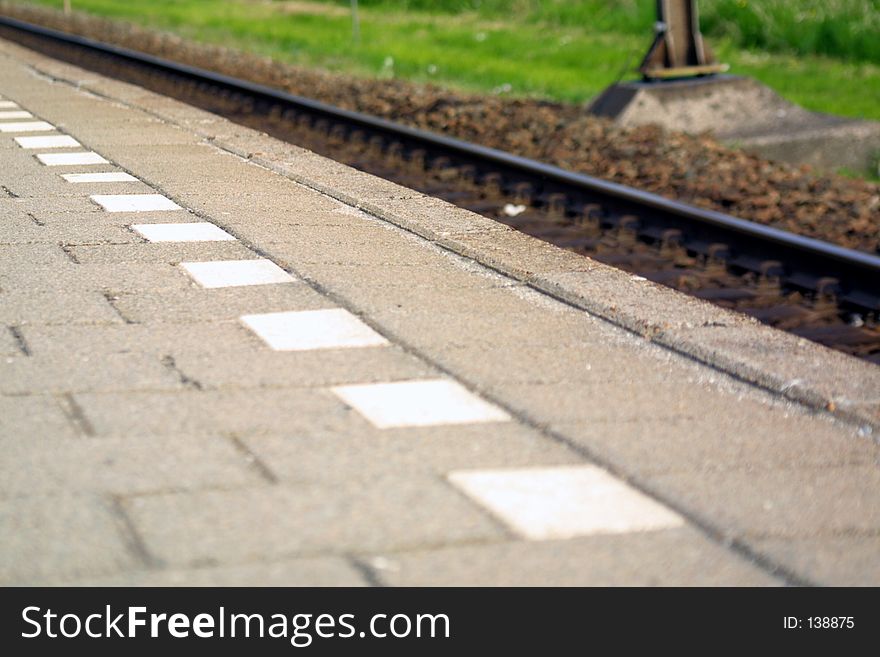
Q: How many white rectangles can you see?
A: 12